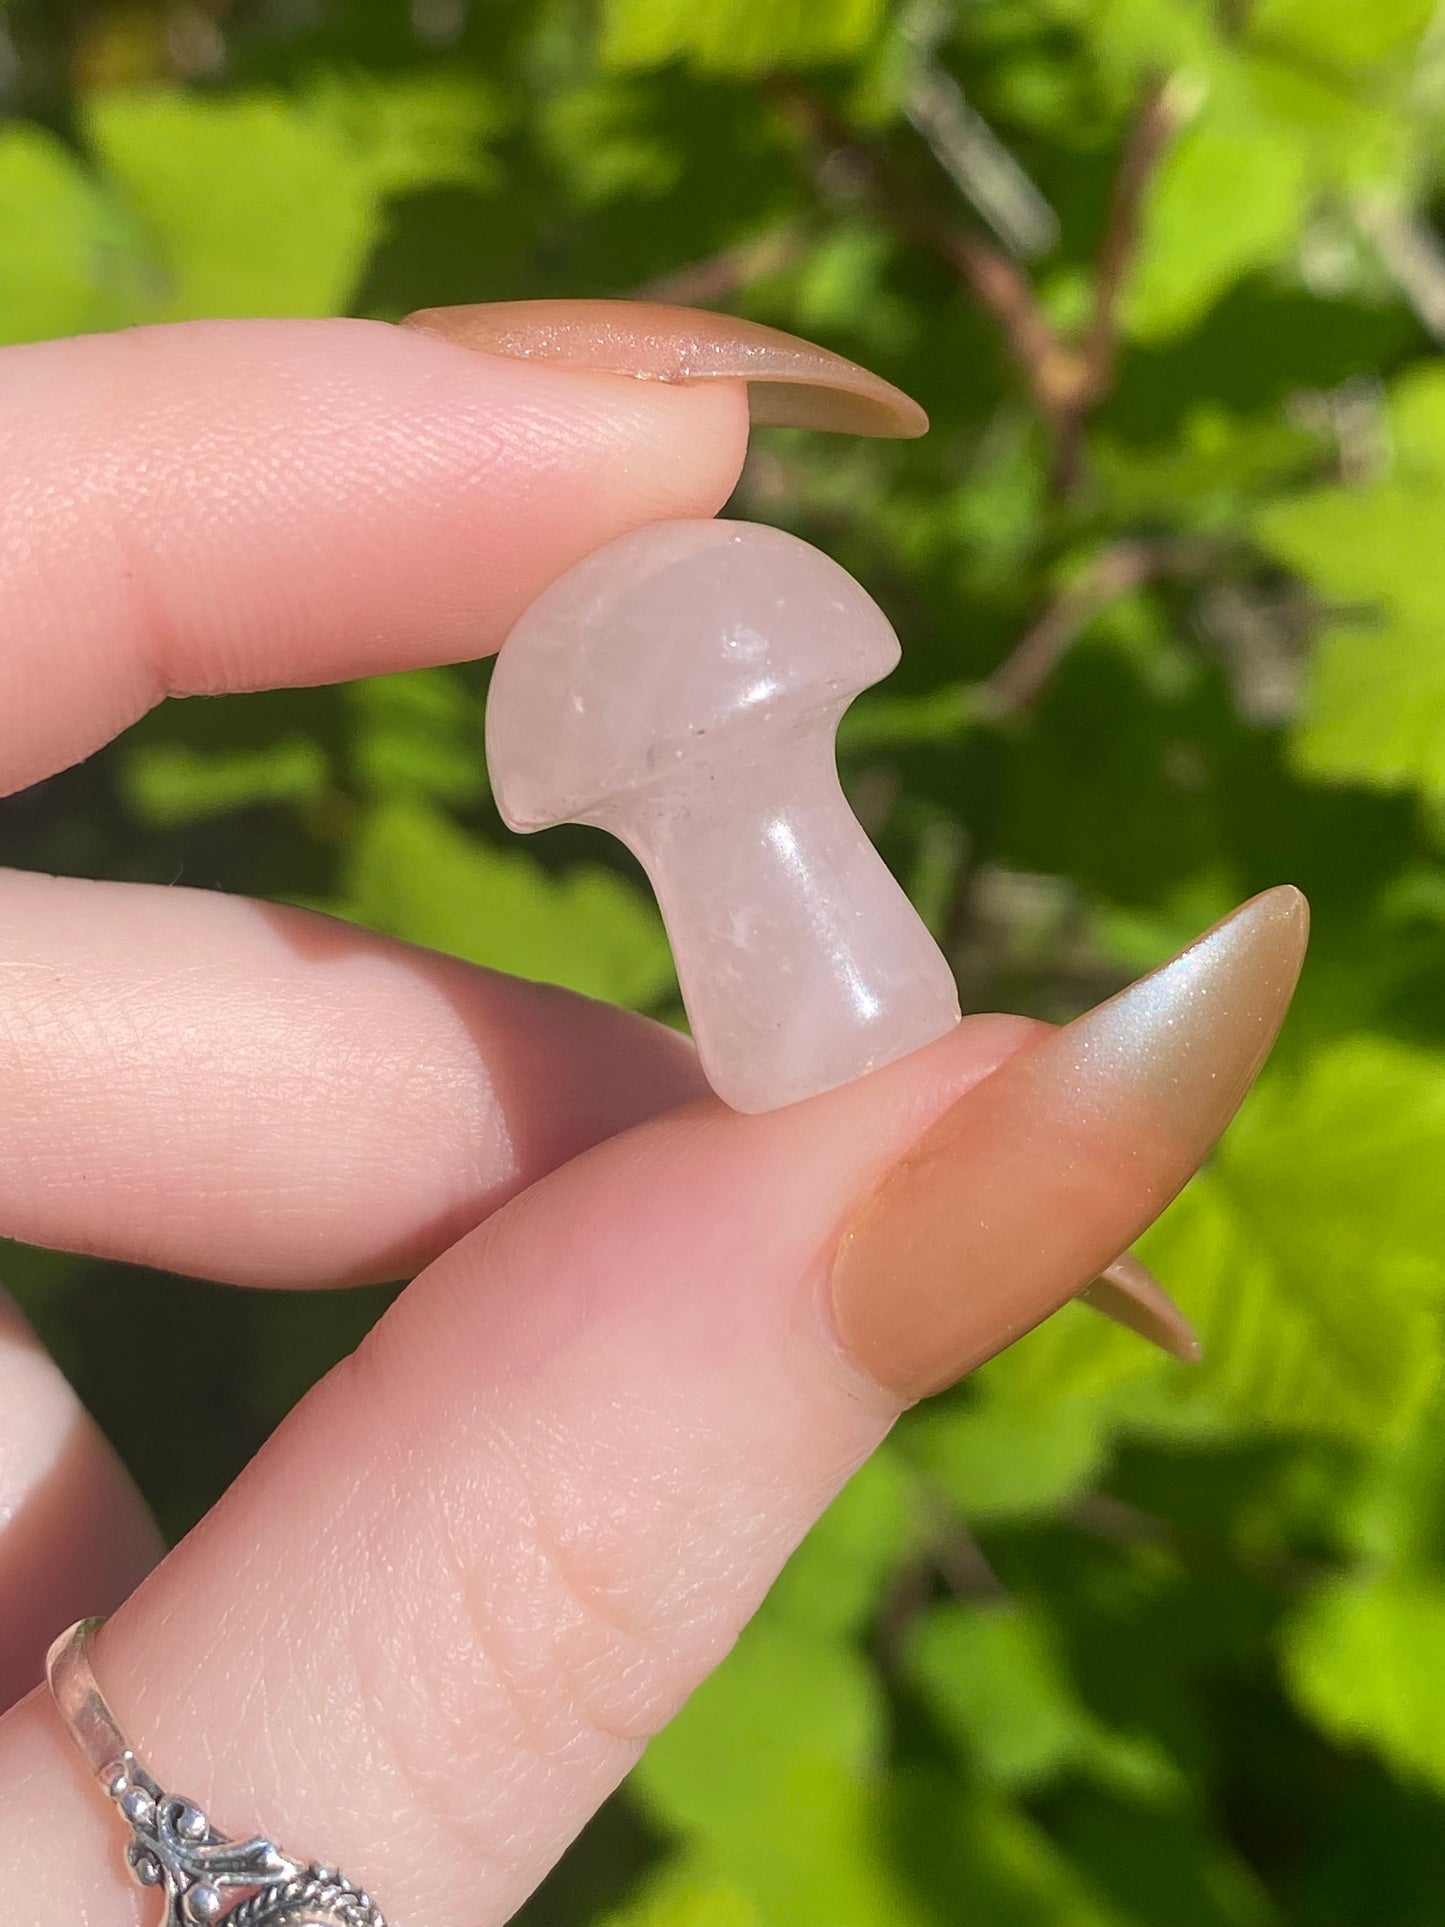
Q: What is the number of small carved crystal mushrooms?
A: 1